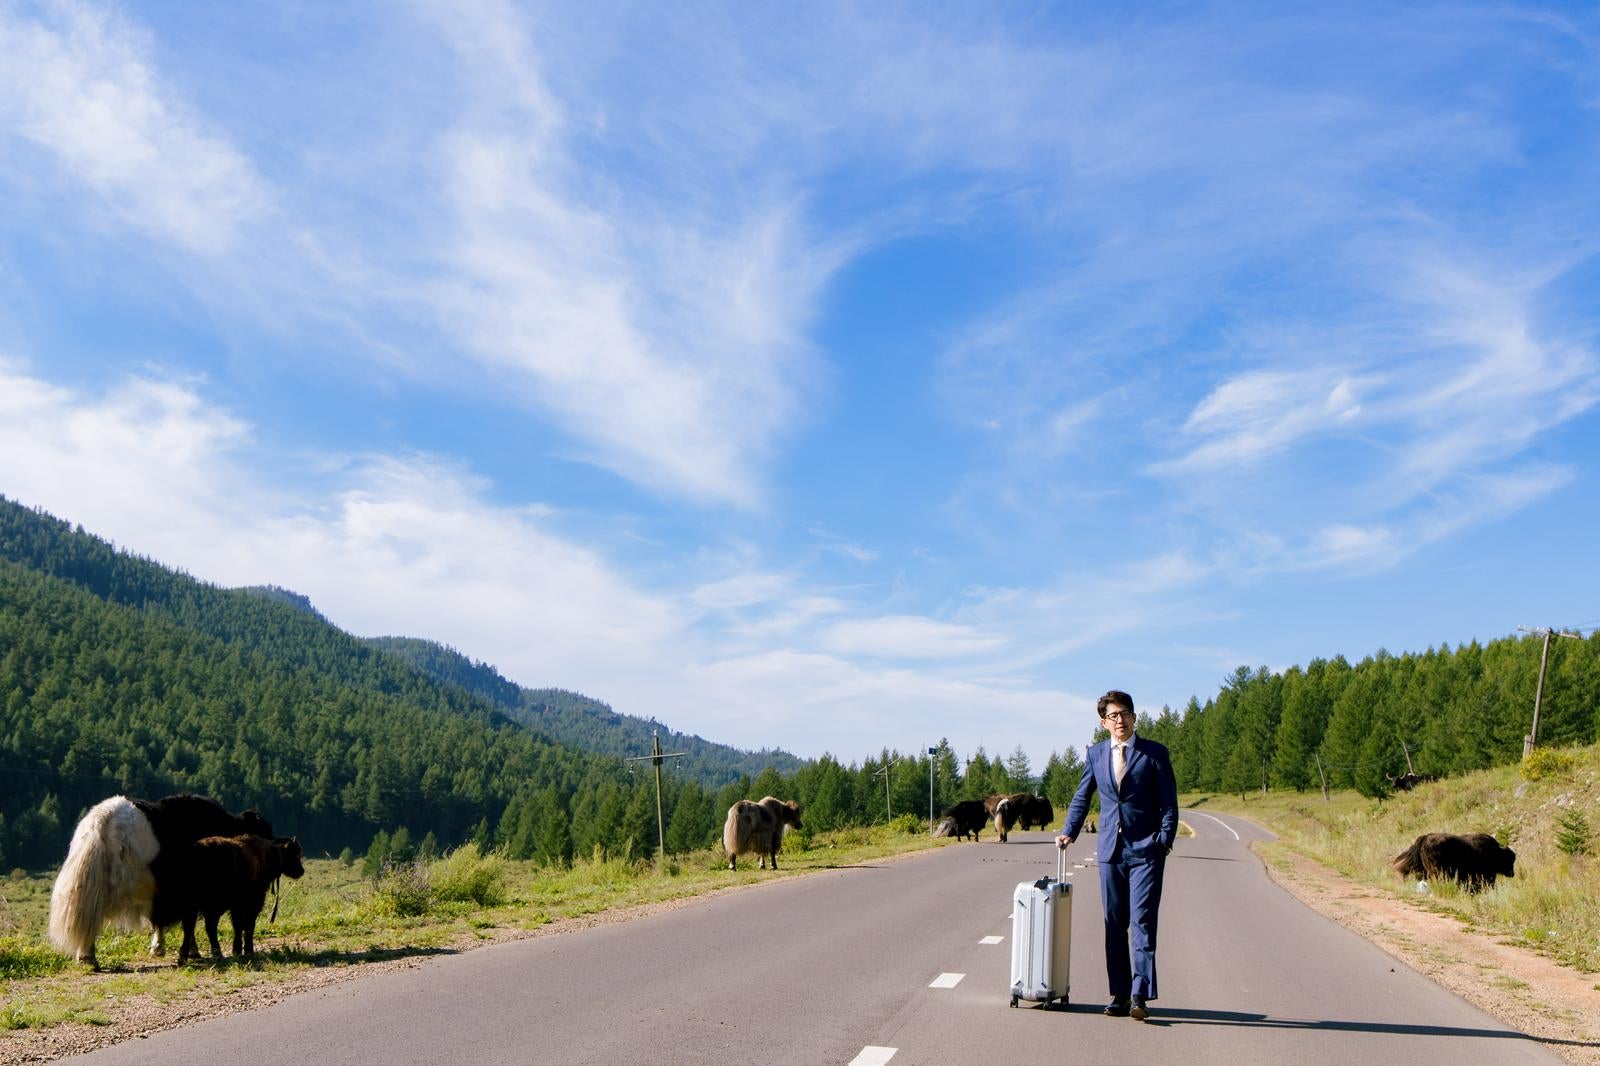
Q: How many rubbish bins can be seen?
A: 0